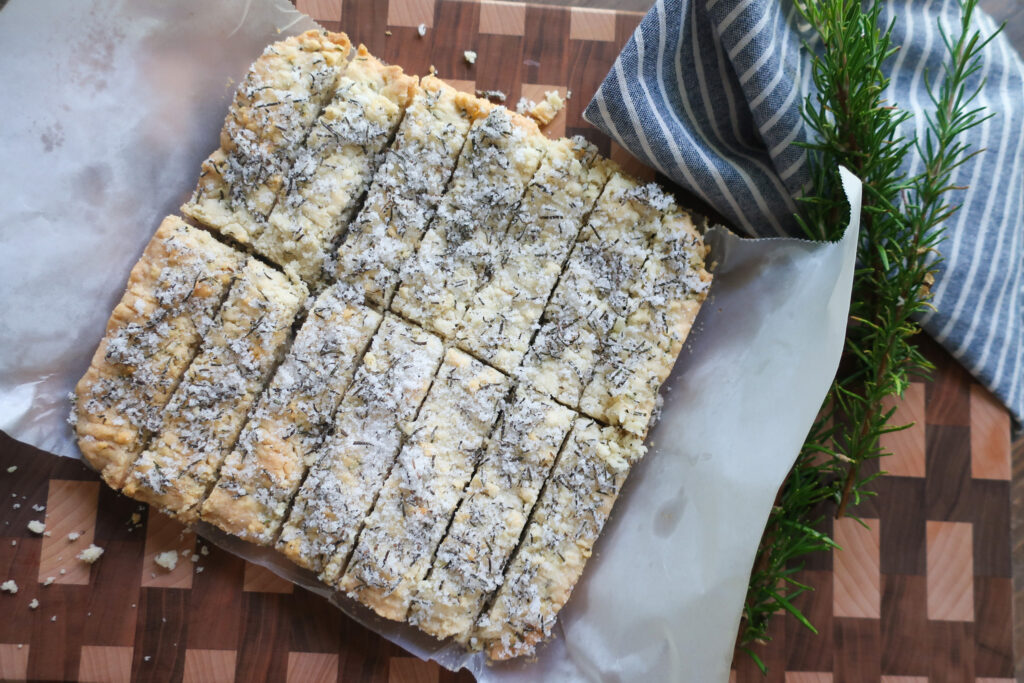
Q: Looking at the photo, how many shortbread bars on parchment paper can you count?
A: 14